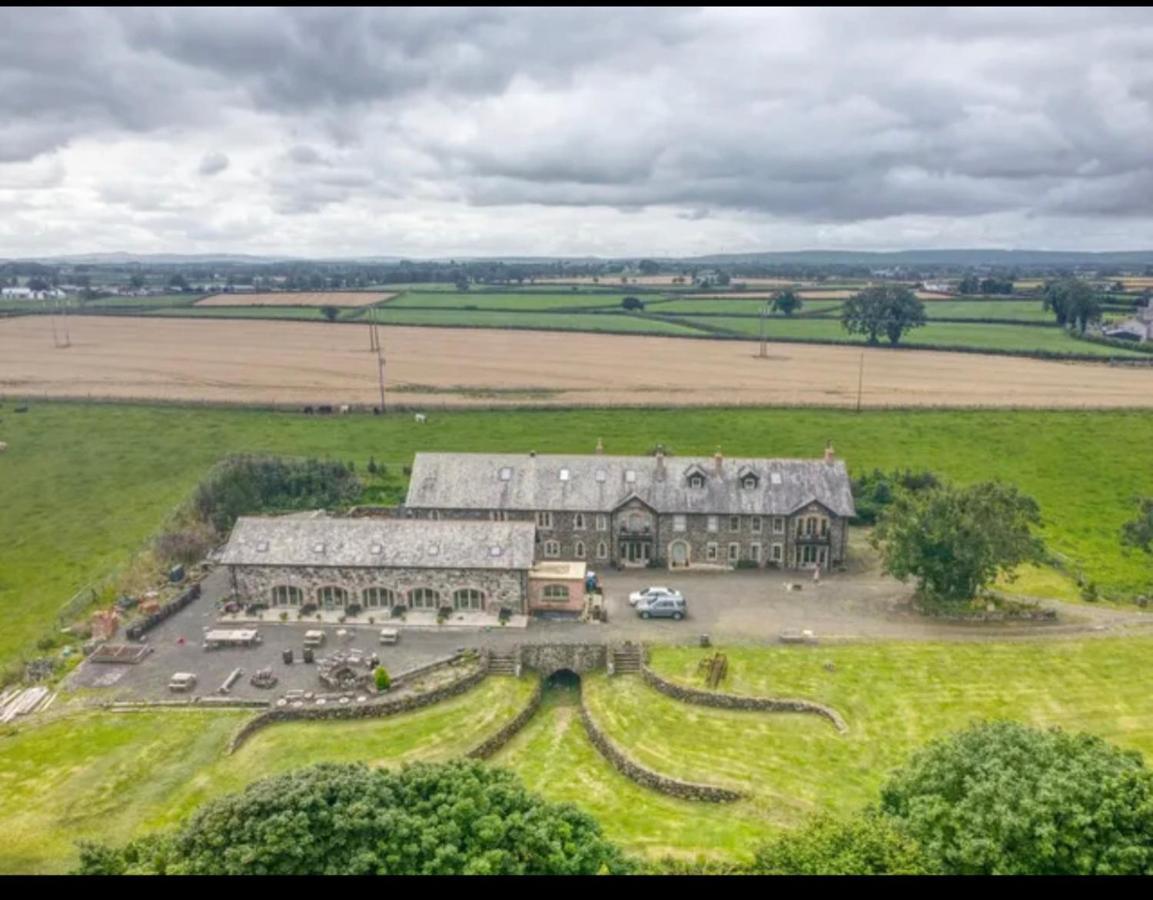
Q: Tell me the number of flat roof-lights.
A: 10